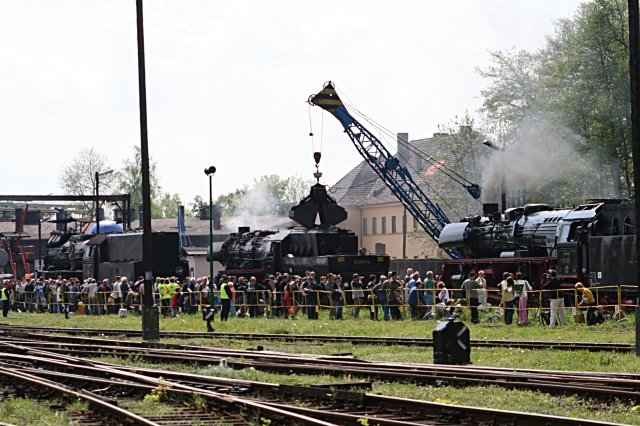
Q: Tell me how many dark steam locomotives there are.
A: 3